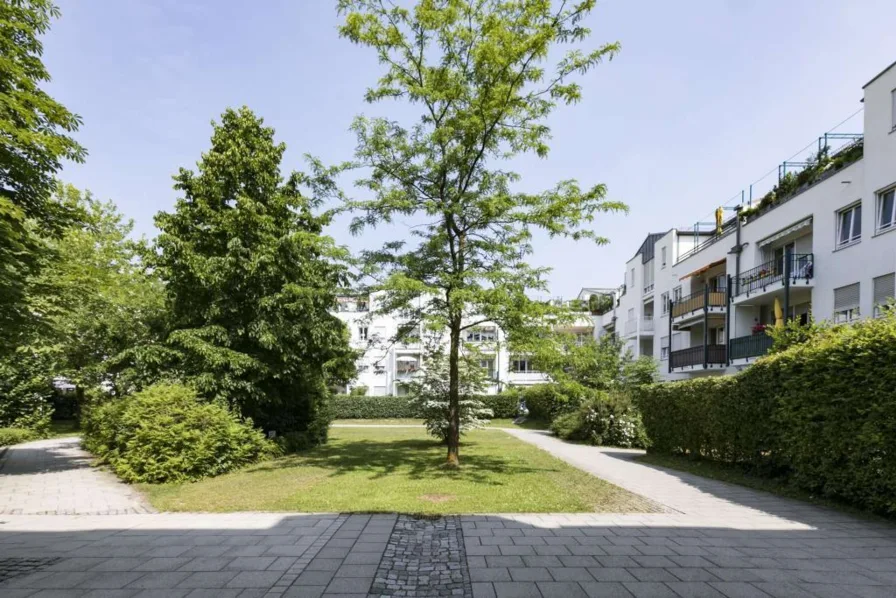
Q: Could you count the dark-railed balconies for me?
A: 4